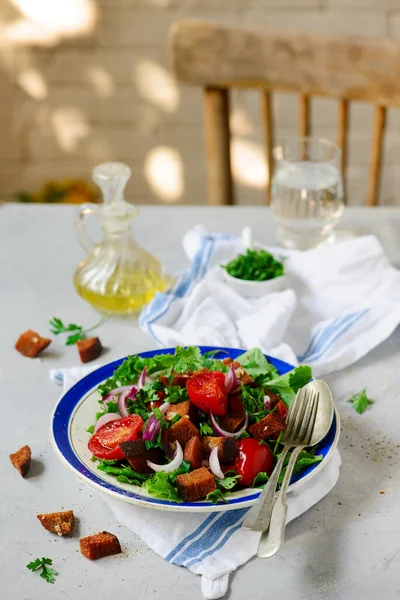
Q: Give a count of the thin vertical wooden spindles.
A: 4